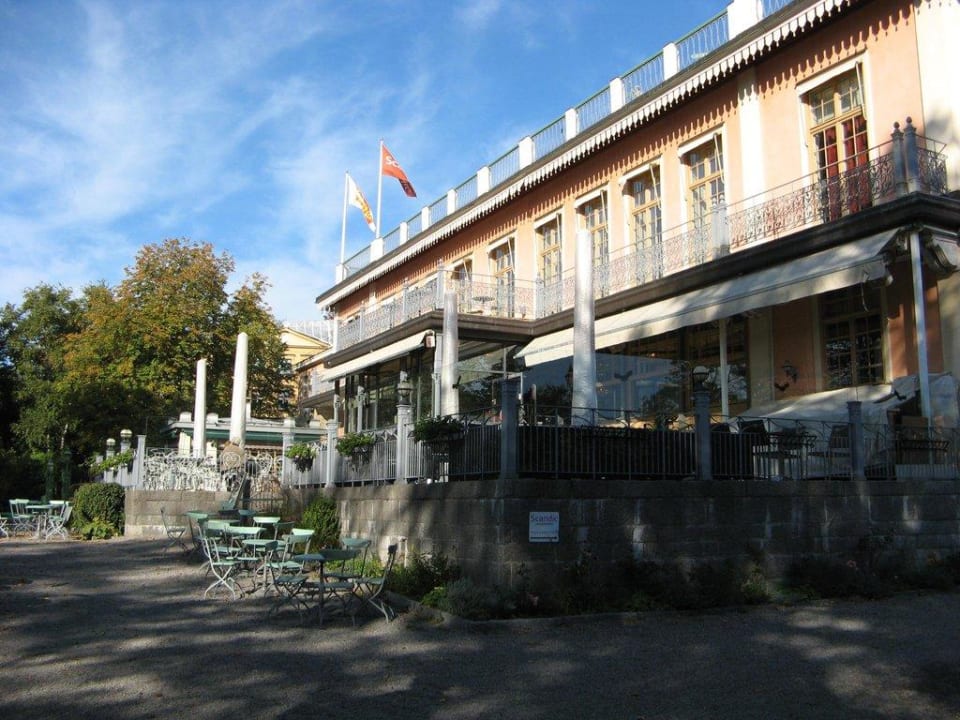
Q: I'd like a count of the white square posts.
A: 11